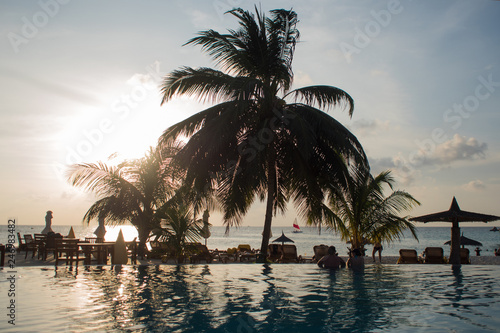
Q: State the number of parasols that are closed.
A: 3